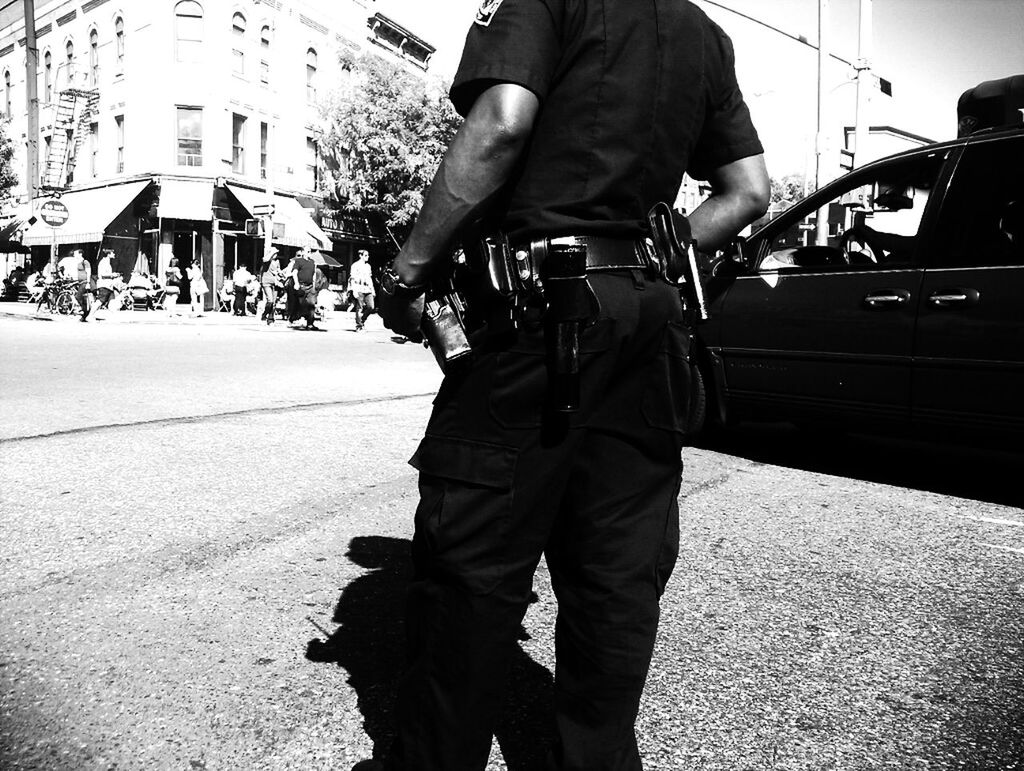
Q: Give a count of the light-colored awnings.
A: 3